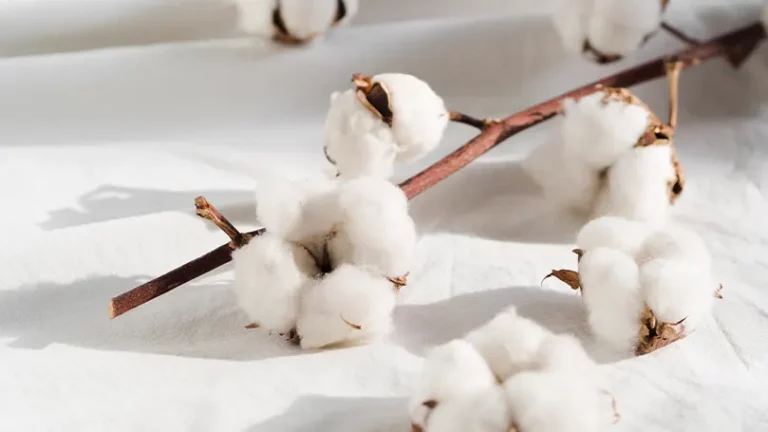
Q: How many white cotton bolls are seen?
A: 7